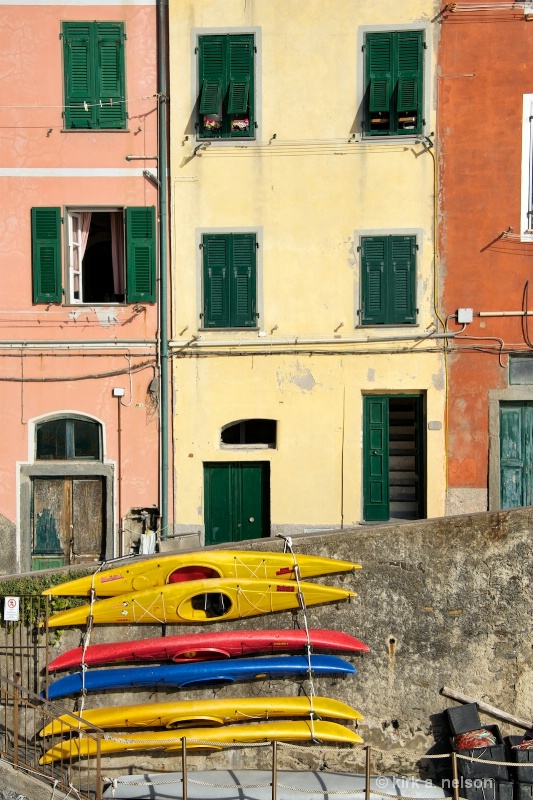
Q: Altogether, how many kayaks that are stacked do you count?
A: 6